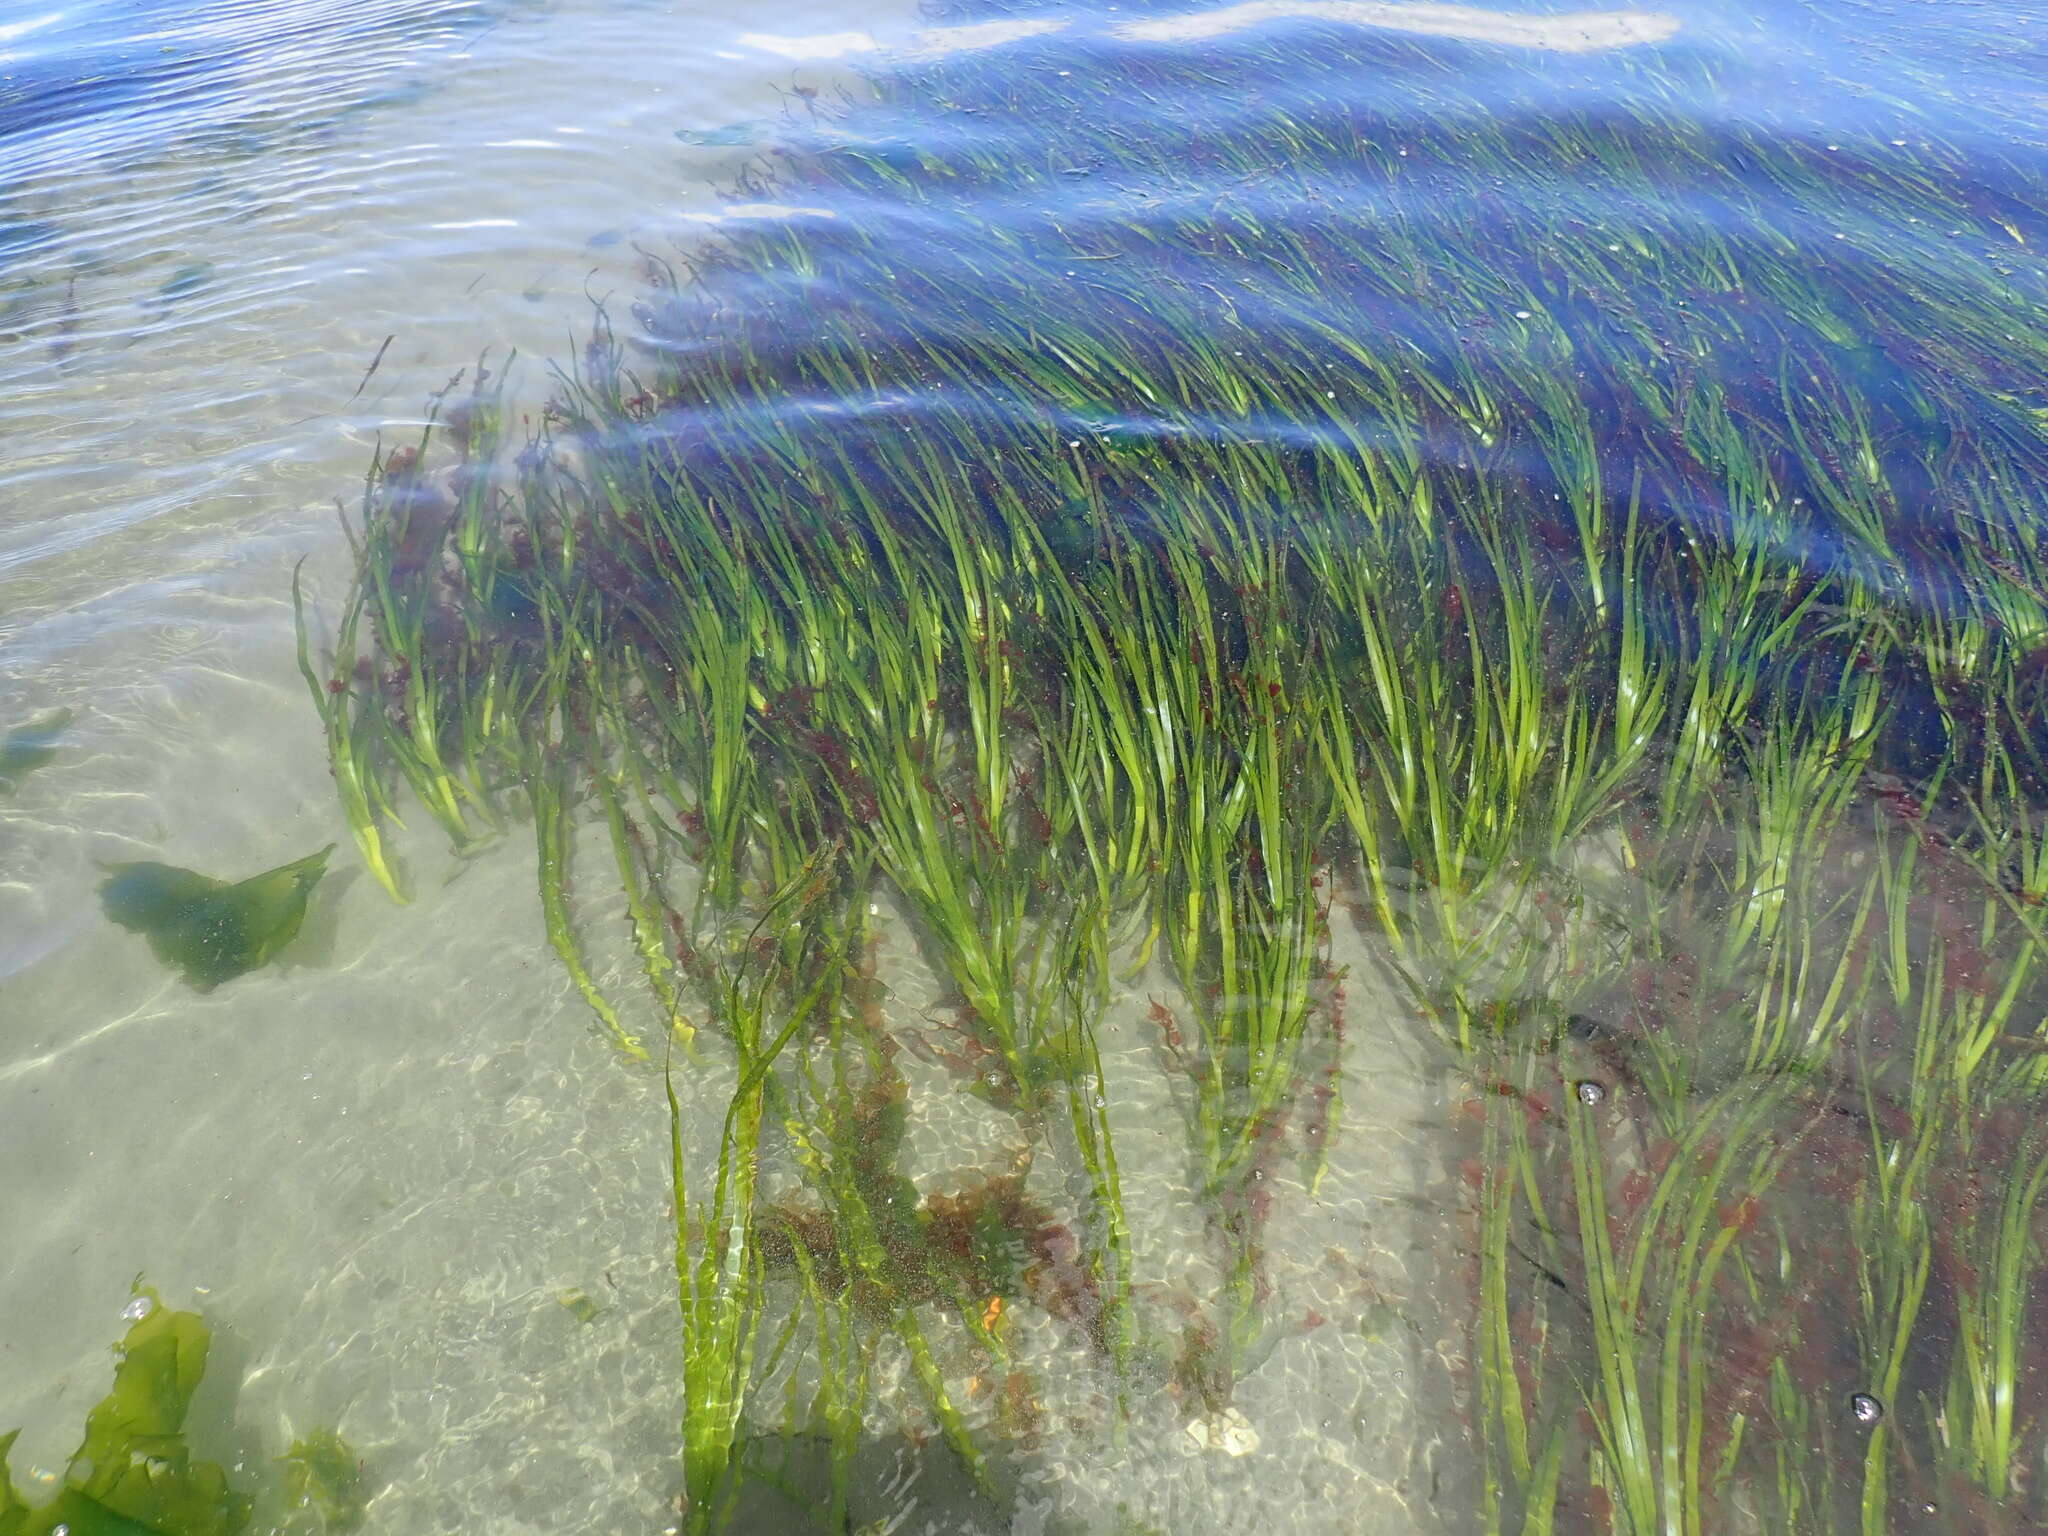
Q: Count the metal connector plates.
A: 0